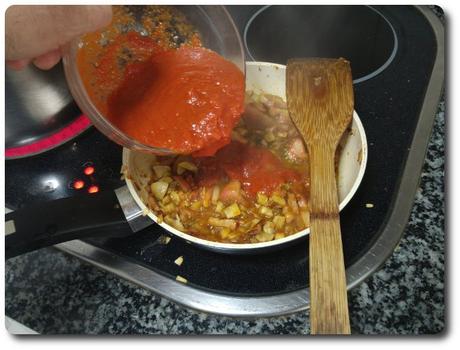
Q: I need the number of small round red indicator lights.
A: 3